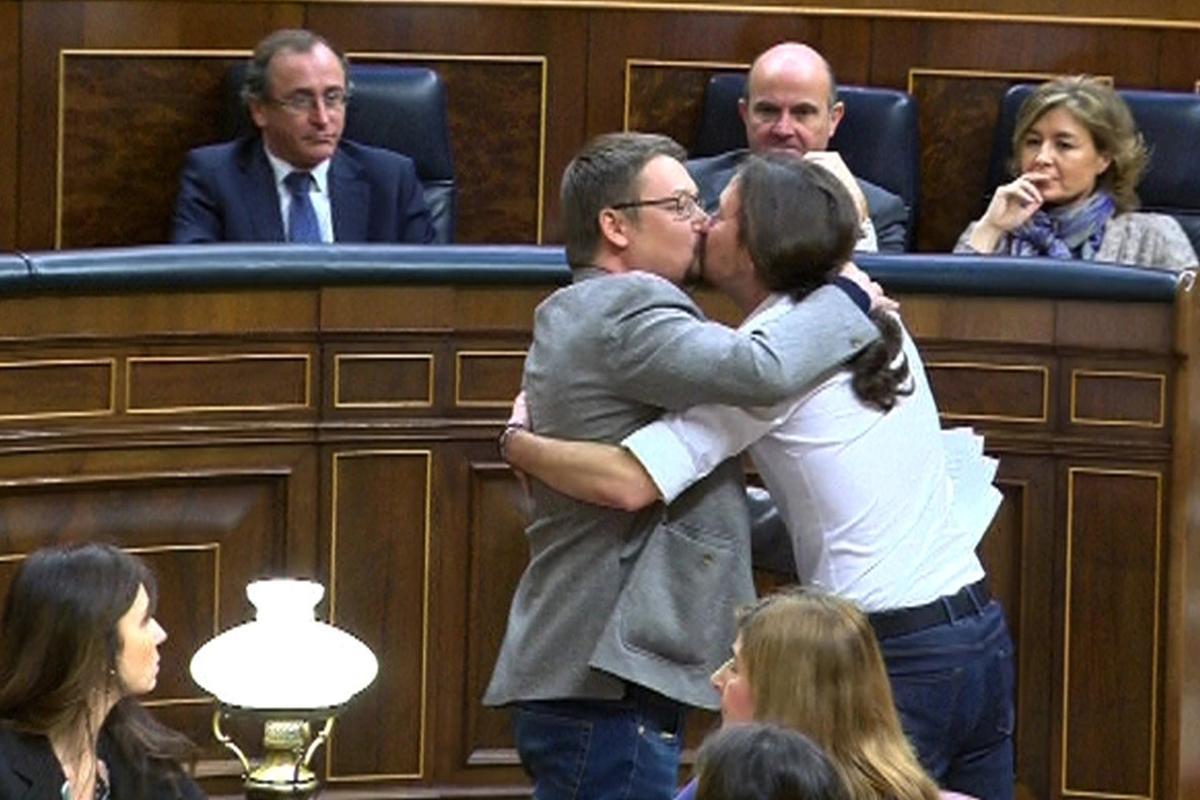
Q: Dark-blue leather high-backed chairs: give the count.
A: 3